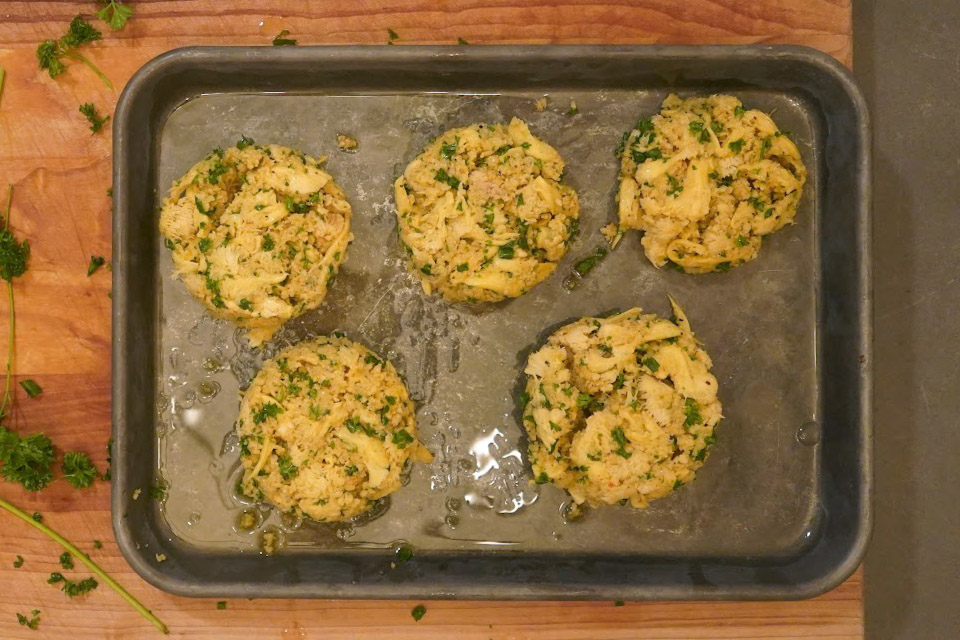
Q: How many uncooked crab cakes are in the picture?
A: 5